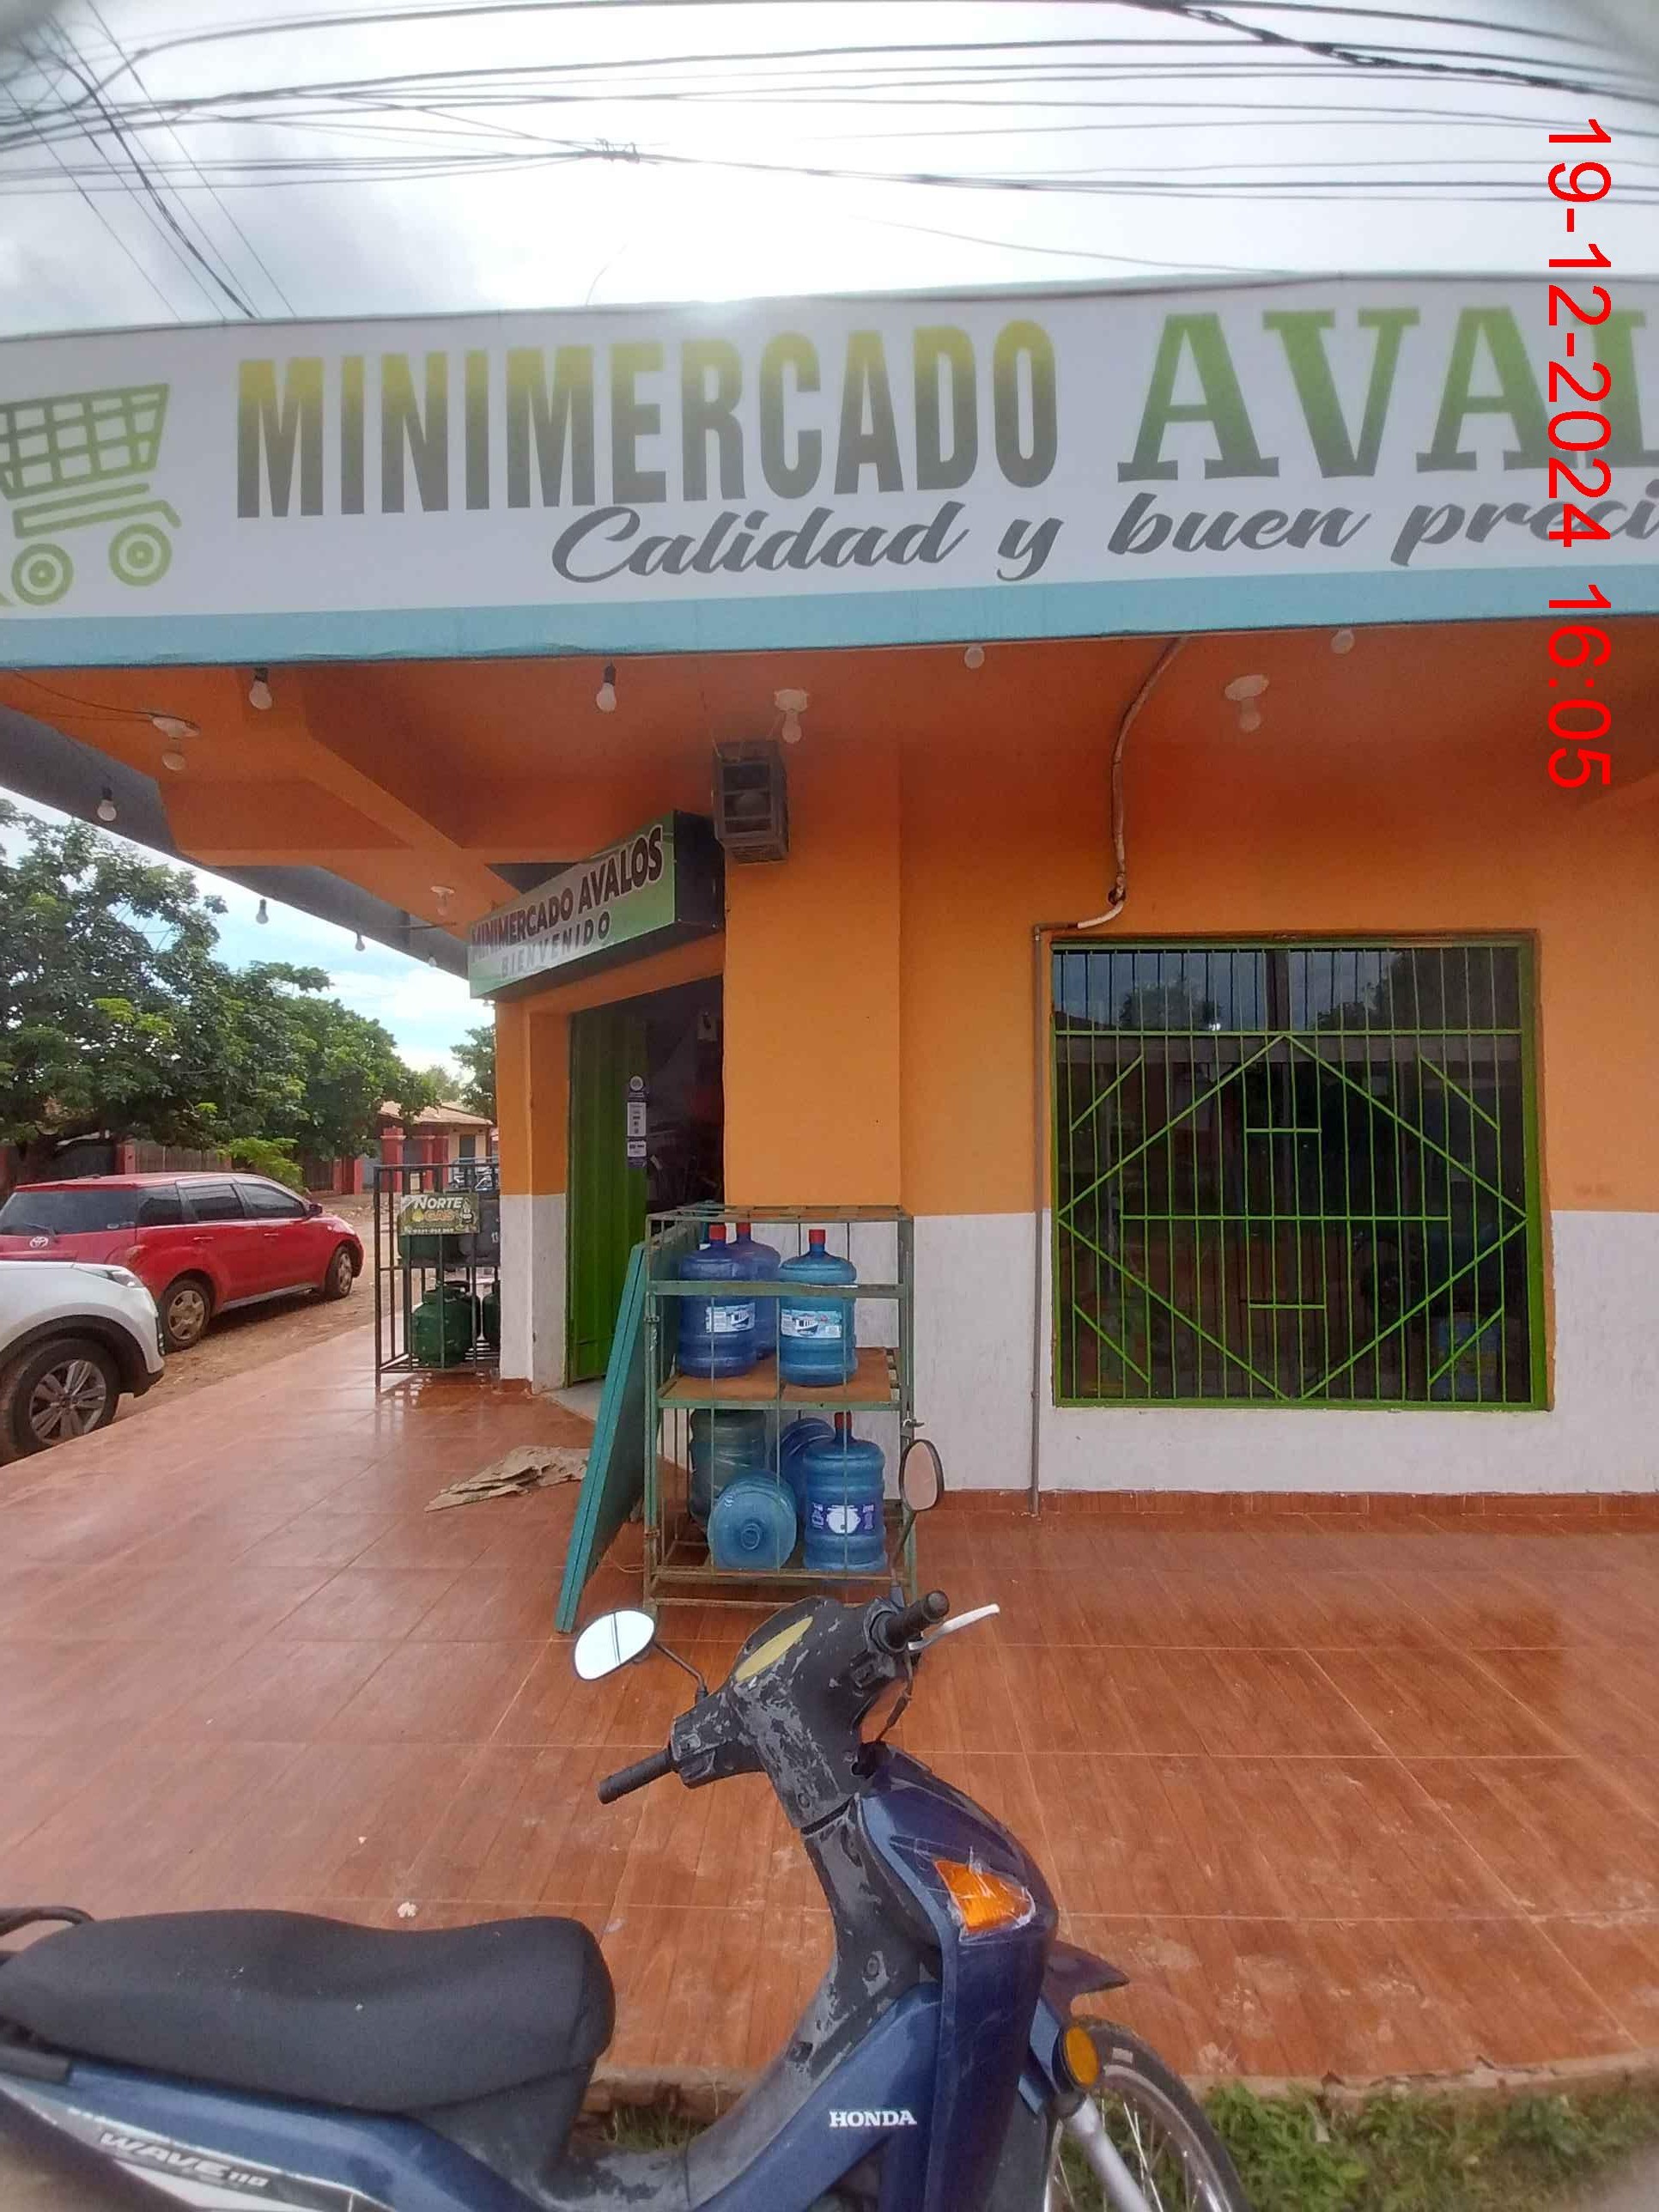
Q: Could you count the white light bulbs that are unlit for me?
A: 12